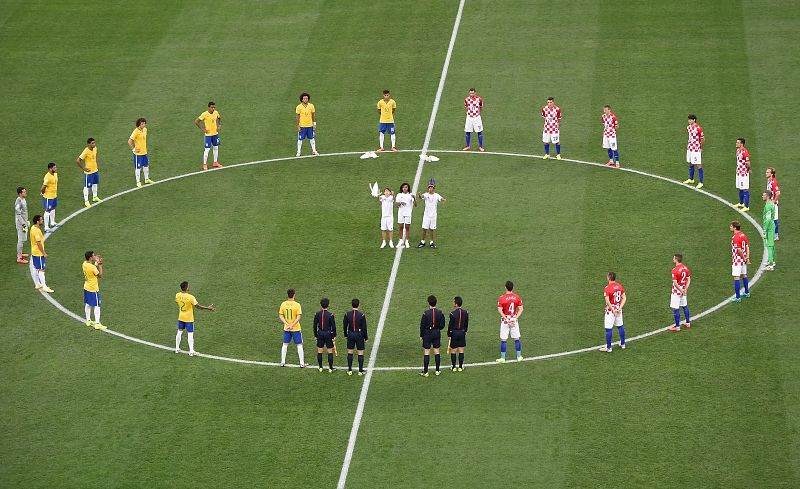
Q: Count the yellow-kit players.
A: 10